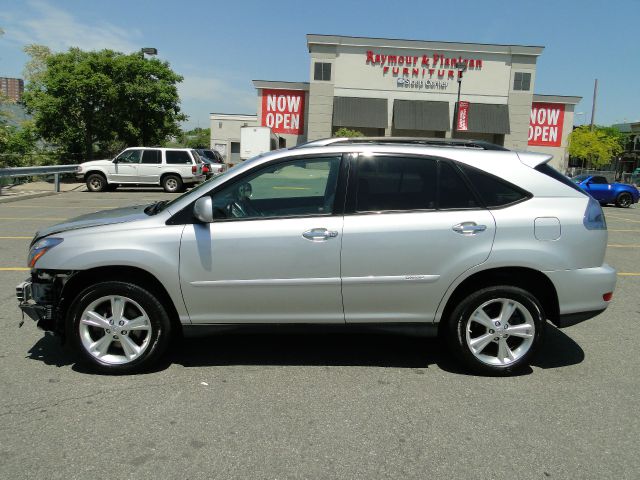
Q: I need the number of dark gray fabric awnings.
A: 3